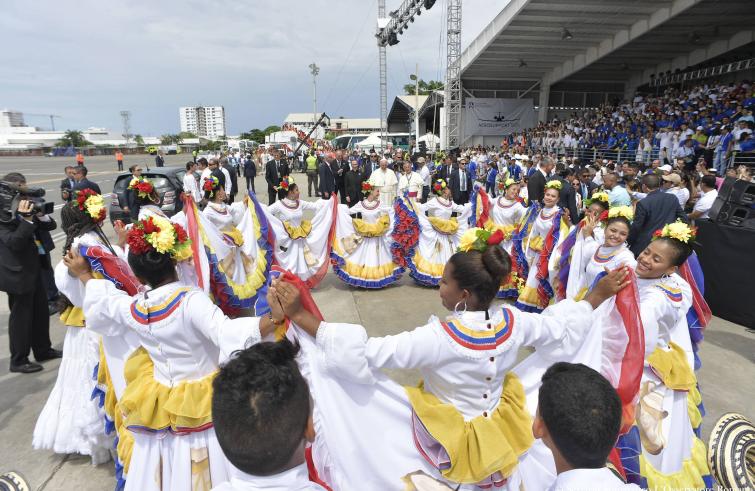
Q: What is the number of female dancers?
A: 13